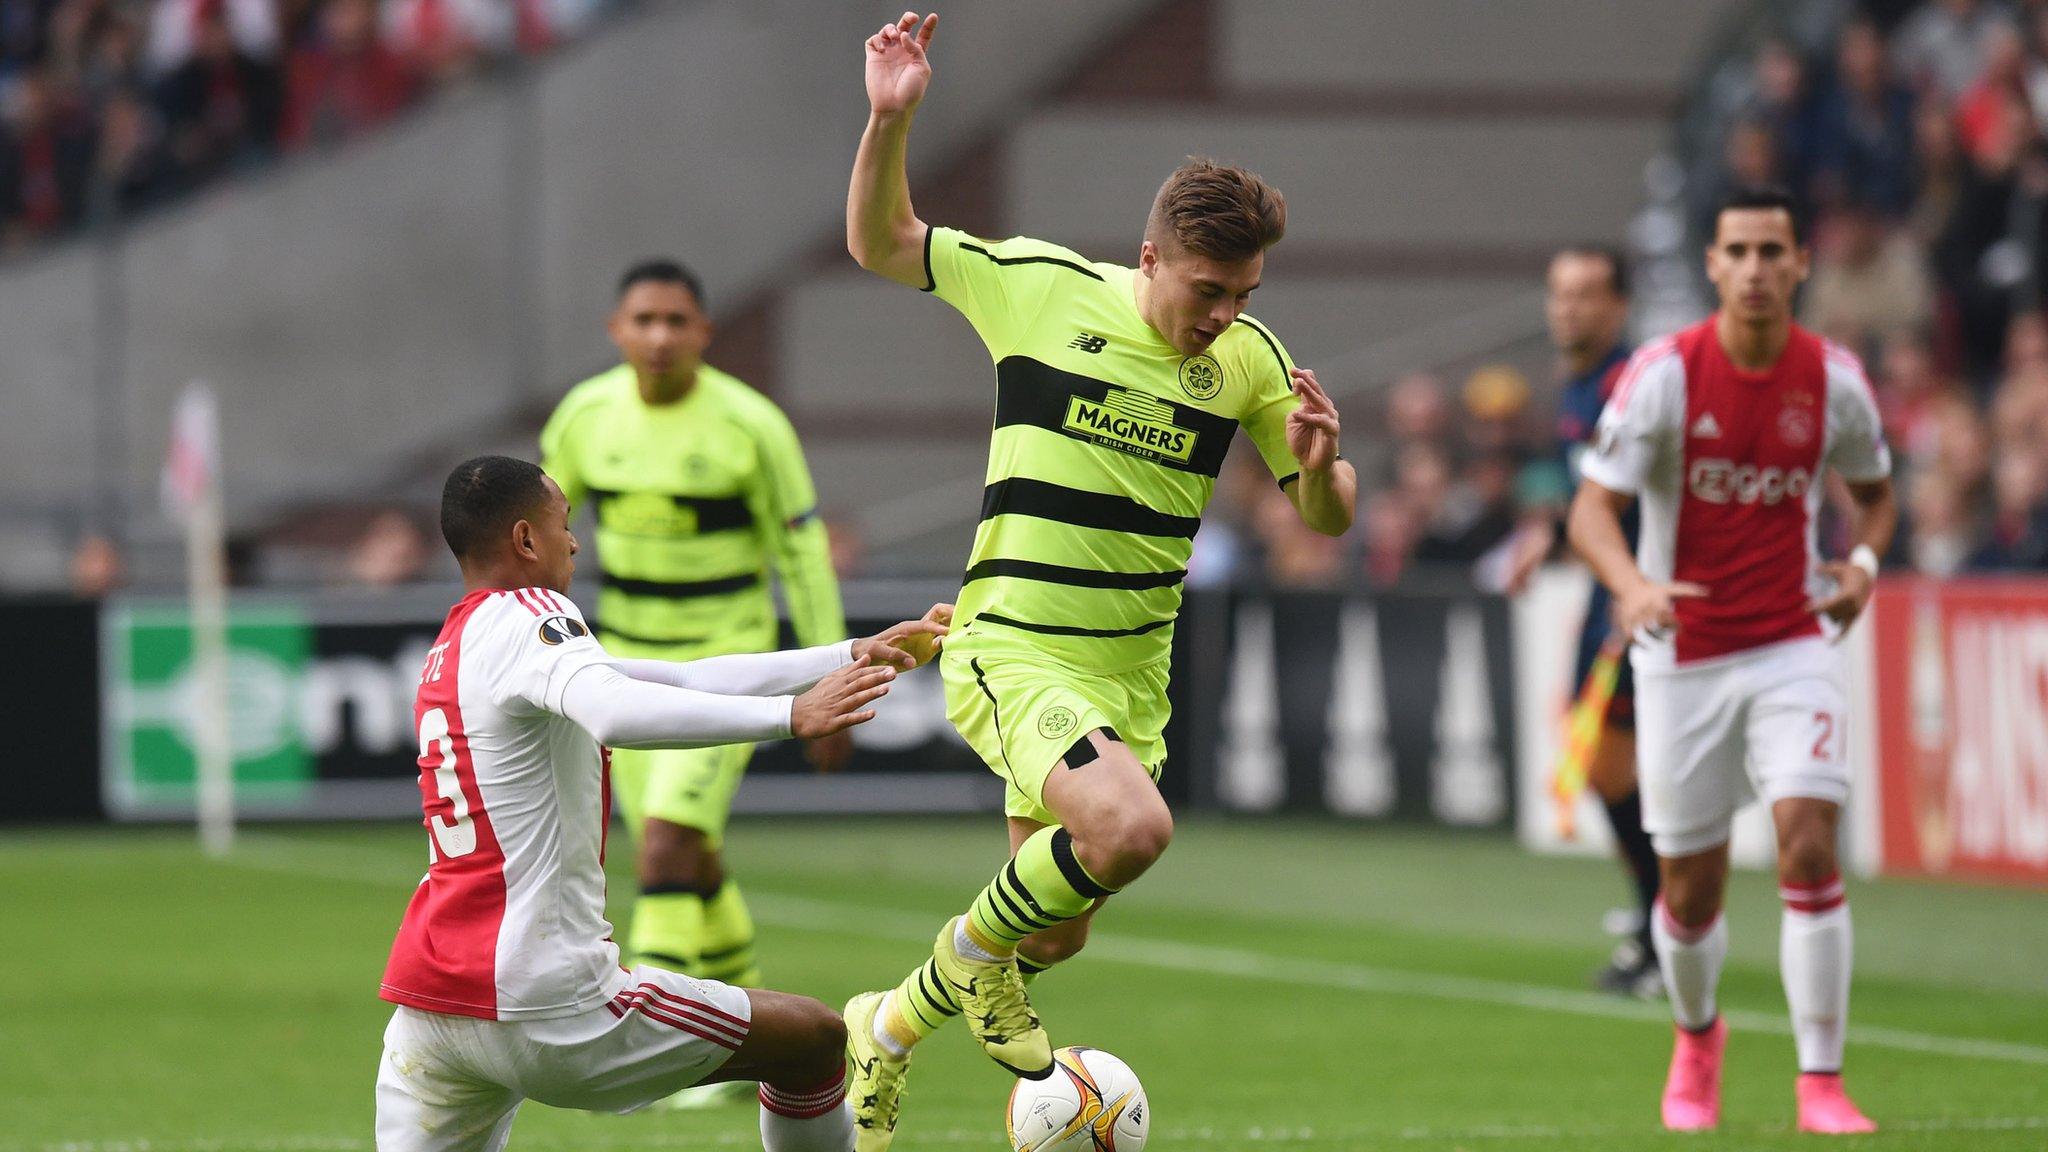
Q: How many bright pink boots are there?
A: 2